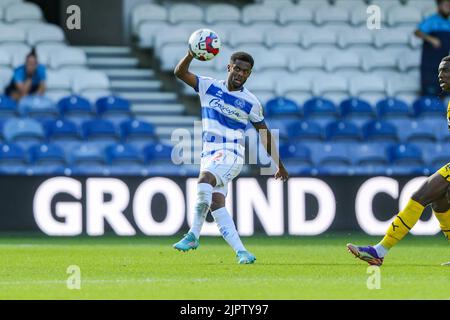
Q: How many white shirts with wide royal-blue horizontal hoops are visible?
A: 1